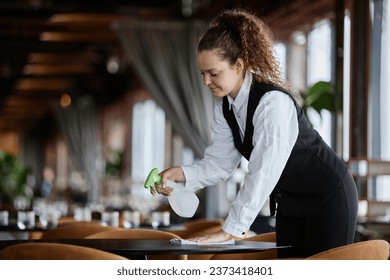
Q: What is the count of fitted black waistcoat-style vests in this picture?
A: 1